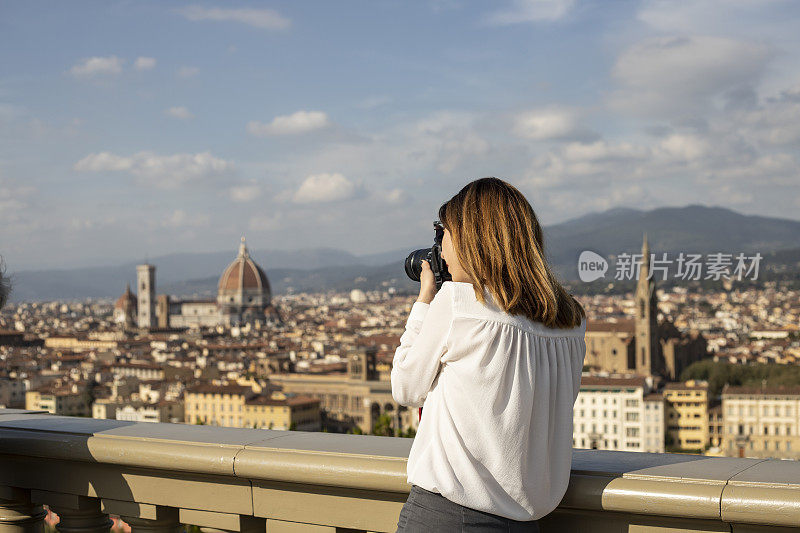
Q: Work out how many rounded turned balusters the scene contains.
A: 3